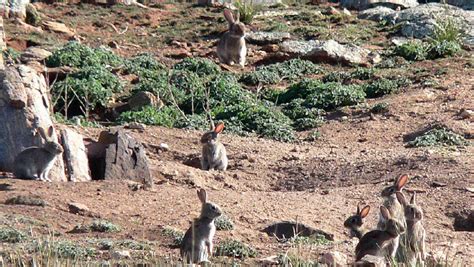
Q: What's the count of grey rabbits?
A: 8